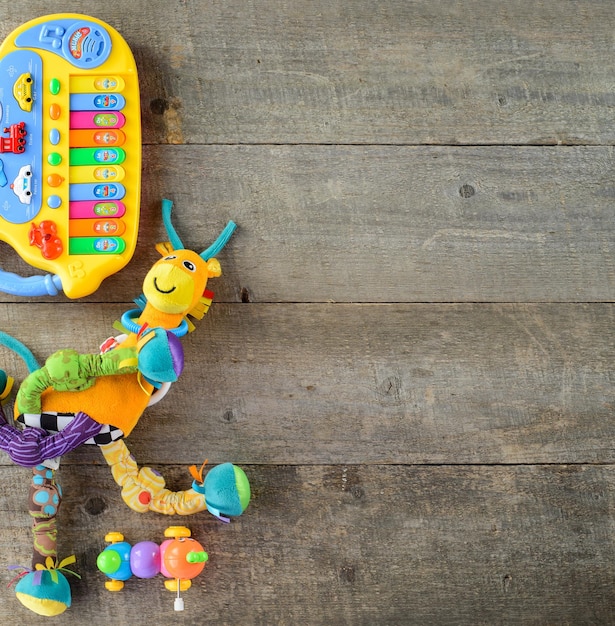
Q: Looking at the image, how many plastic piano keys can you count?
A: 10